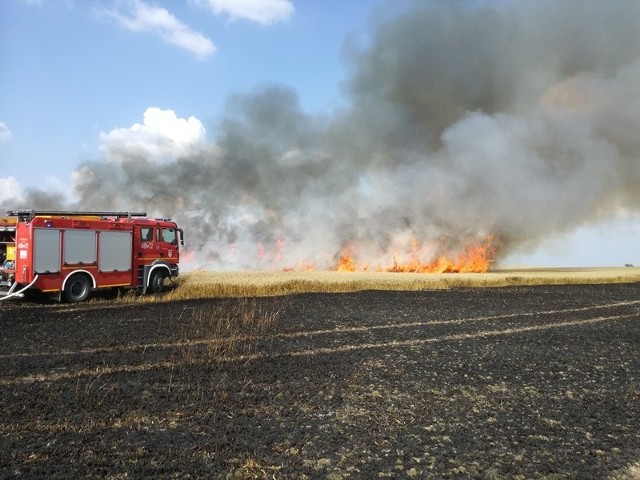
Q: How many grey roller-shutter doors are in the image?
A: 3